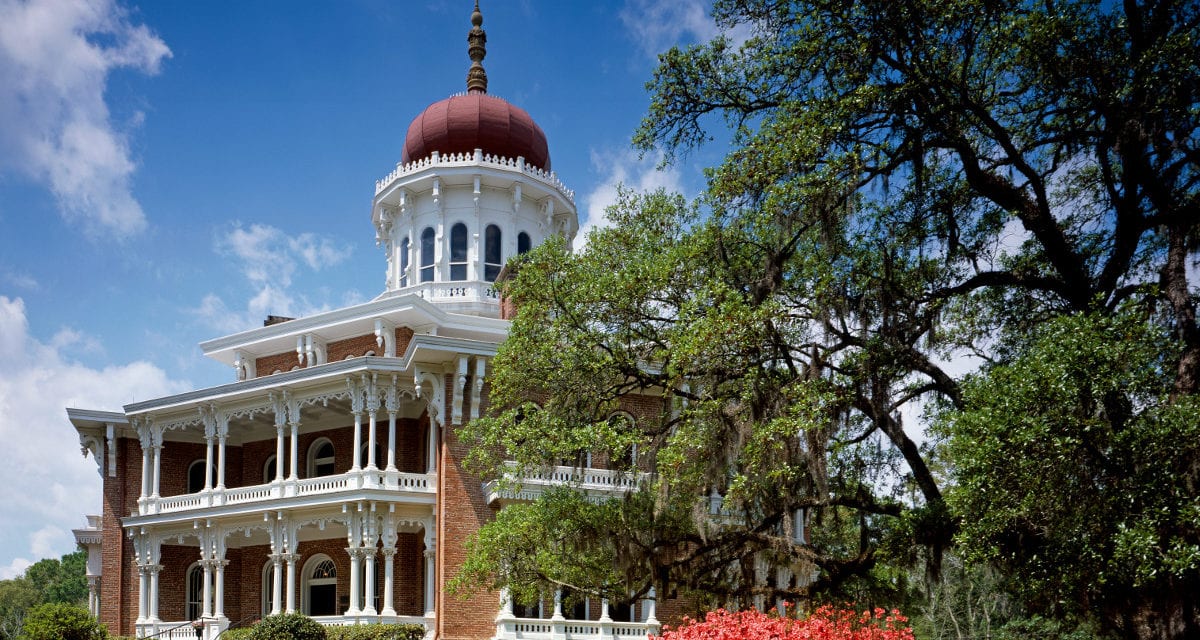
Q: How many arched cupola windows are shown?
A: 5